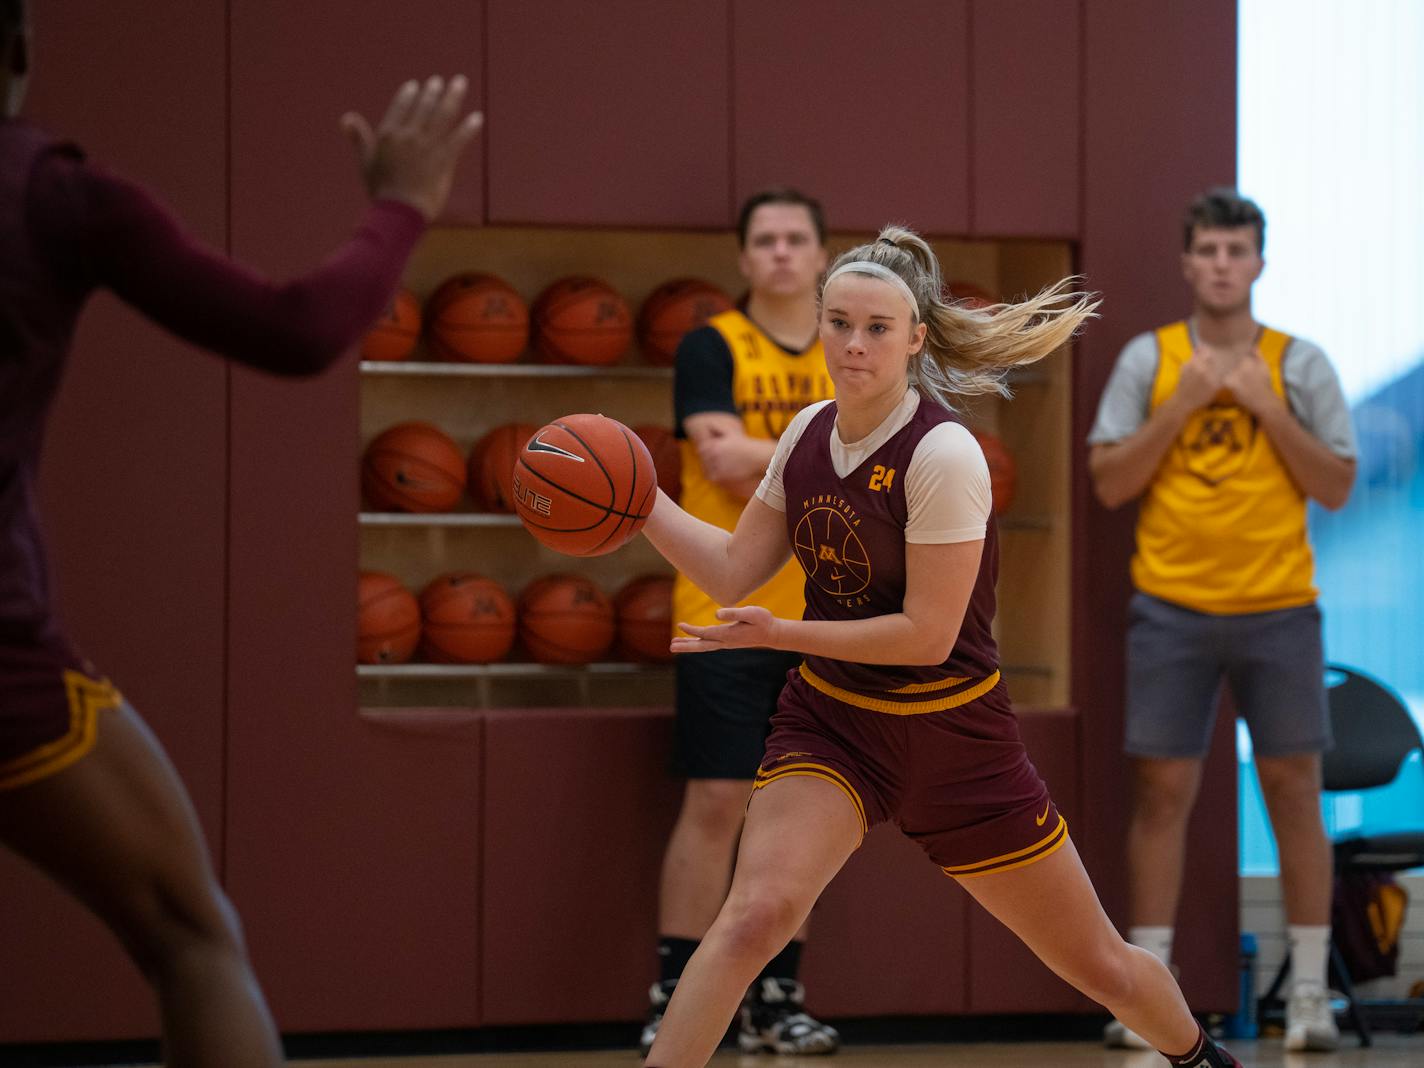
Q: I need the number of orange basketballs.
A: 14